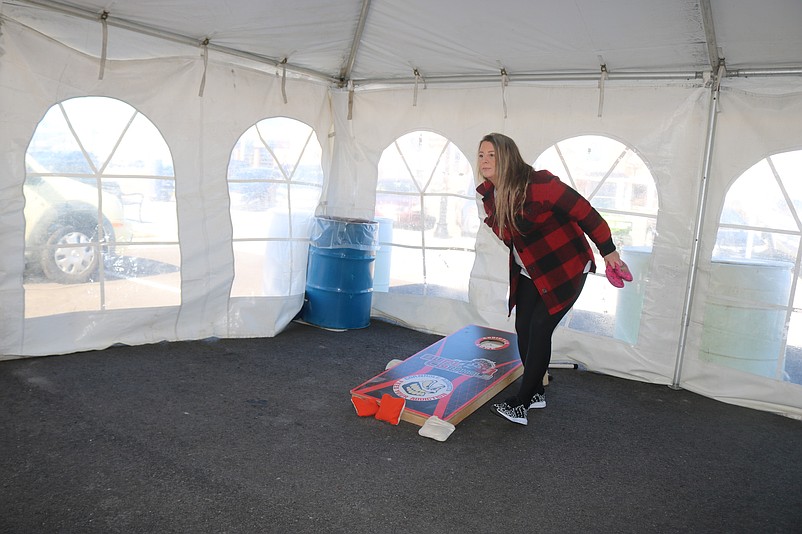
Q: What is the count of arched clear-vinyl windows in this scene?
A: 5